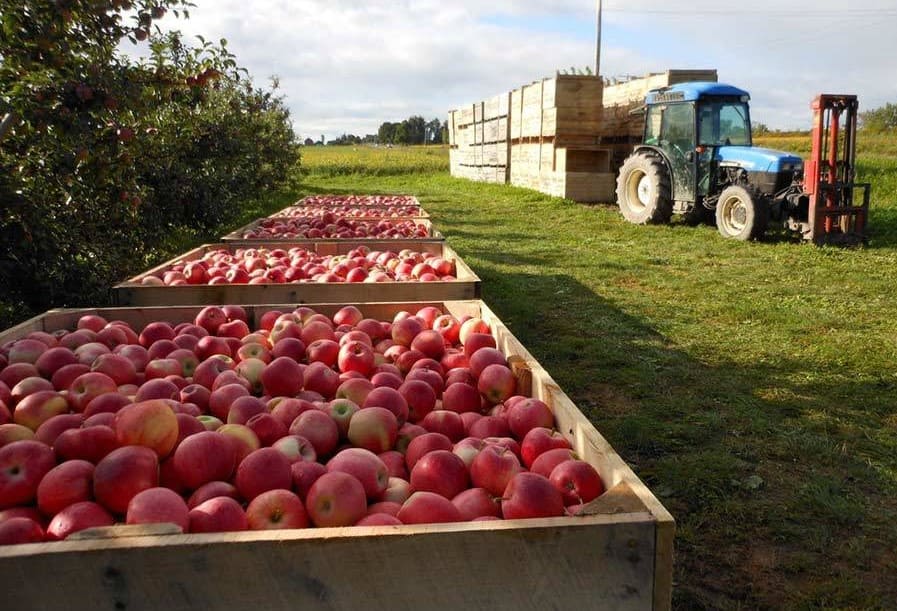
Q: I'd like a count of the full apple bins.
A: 5